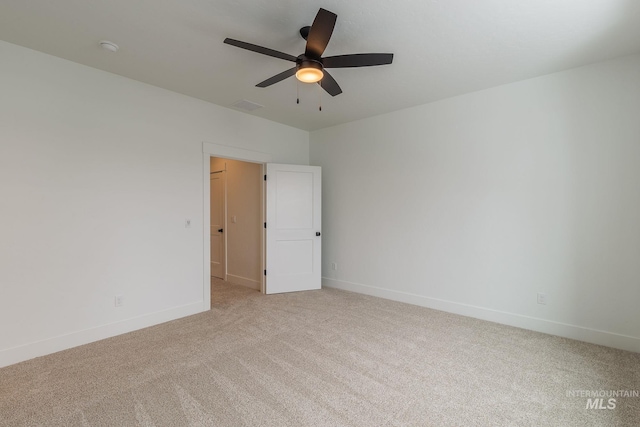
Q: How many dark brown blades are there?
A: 5